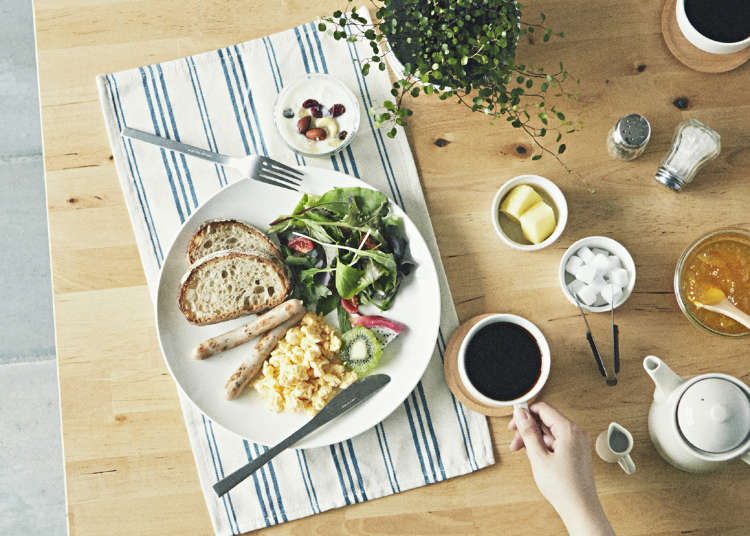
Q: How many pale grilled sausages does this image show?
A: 2